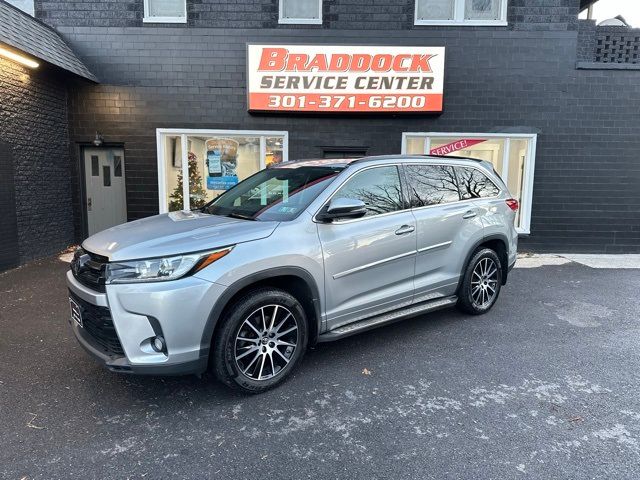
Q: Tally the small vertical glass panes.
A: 3